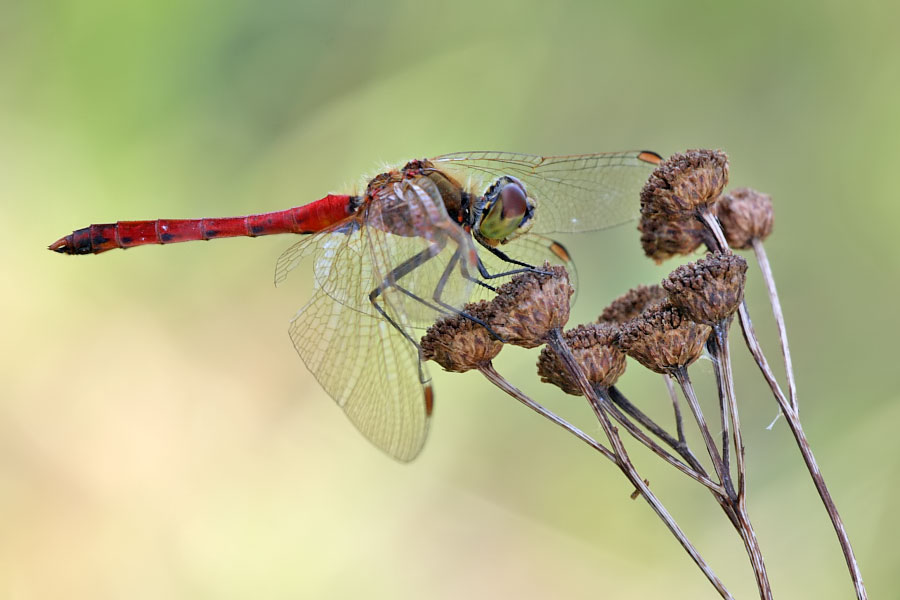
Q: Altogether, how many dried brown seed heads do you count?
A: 9